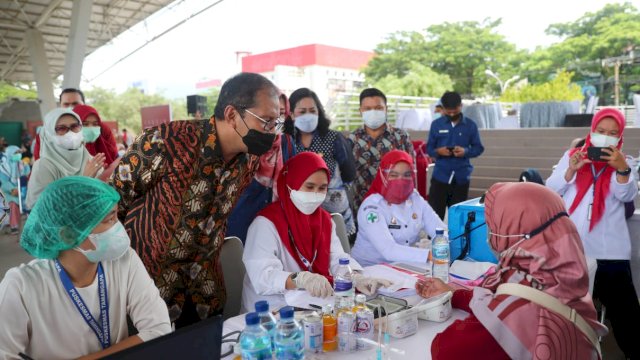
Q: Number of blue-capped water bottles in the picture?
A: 5